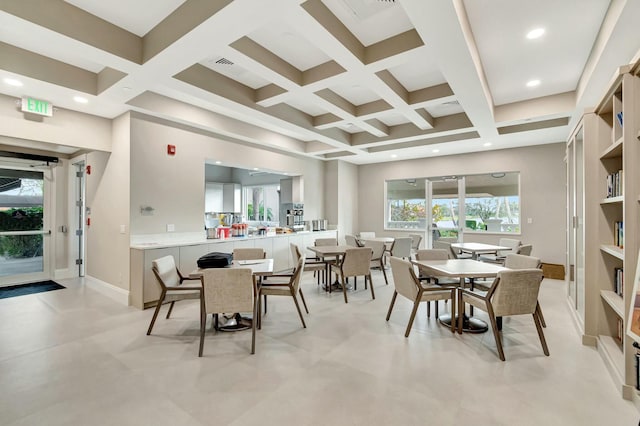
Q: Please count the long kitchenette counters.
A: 1